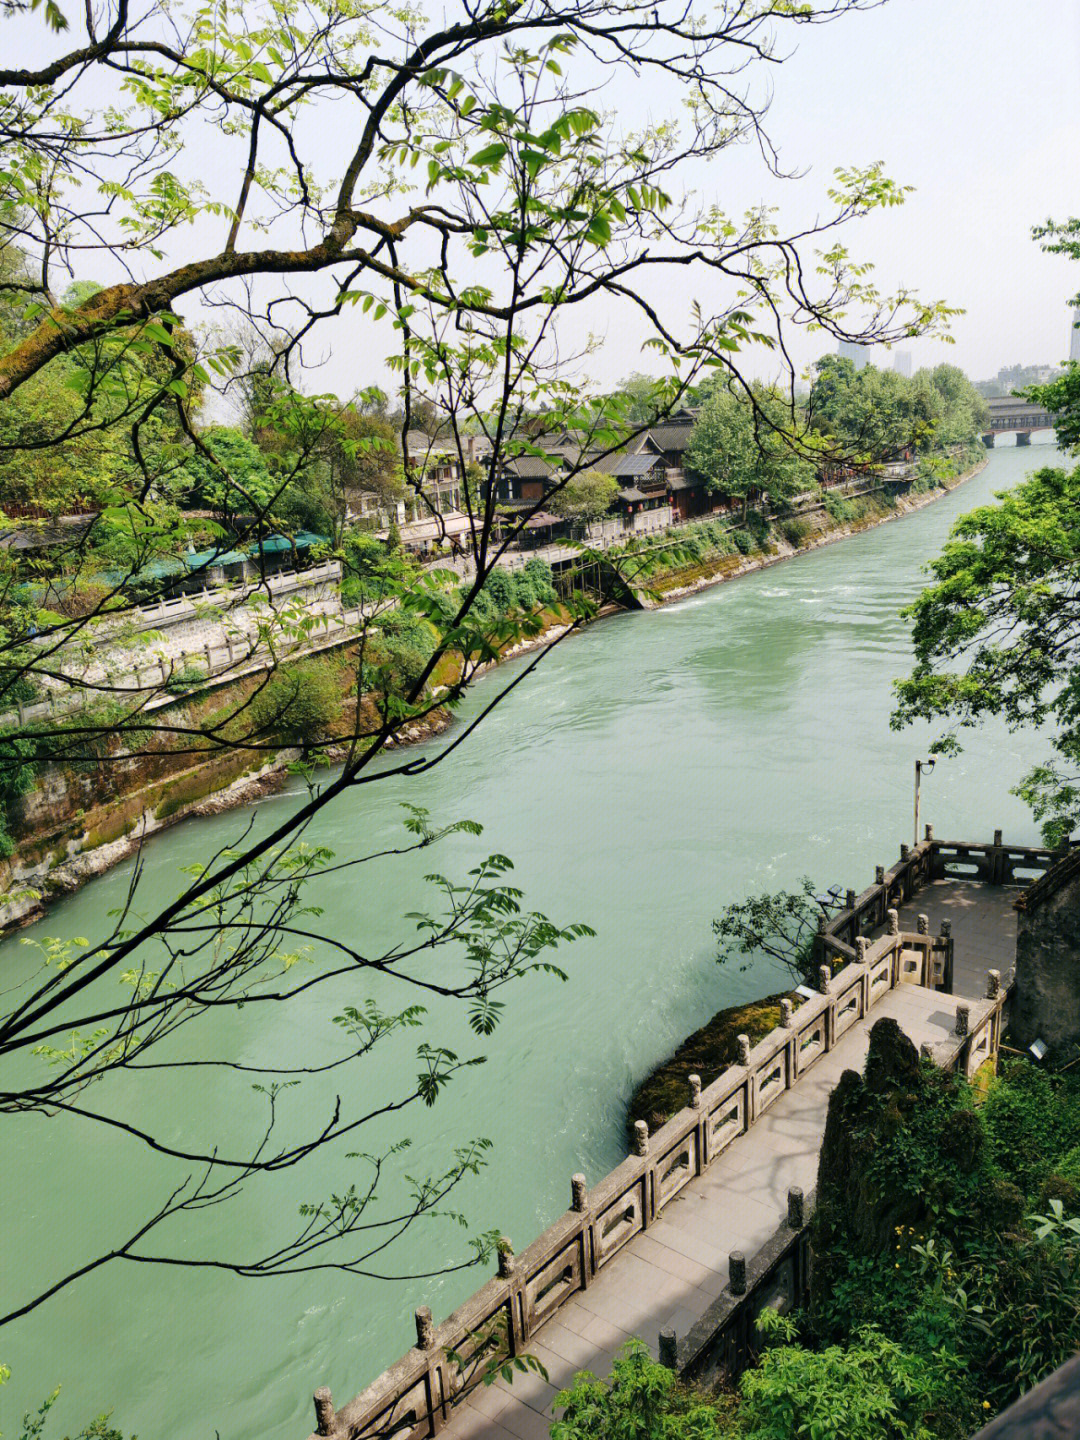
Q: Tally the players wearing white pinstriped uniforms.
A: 0